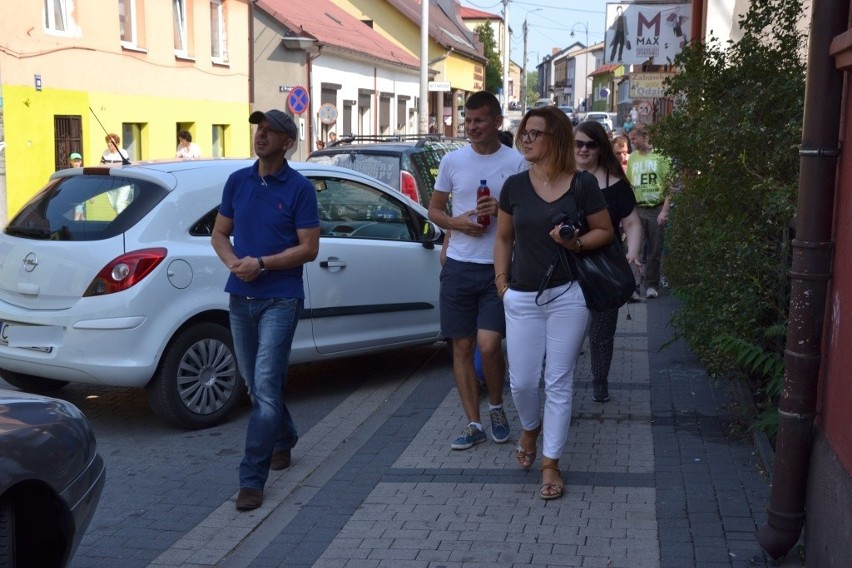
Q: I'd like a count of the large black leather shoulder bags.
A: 1